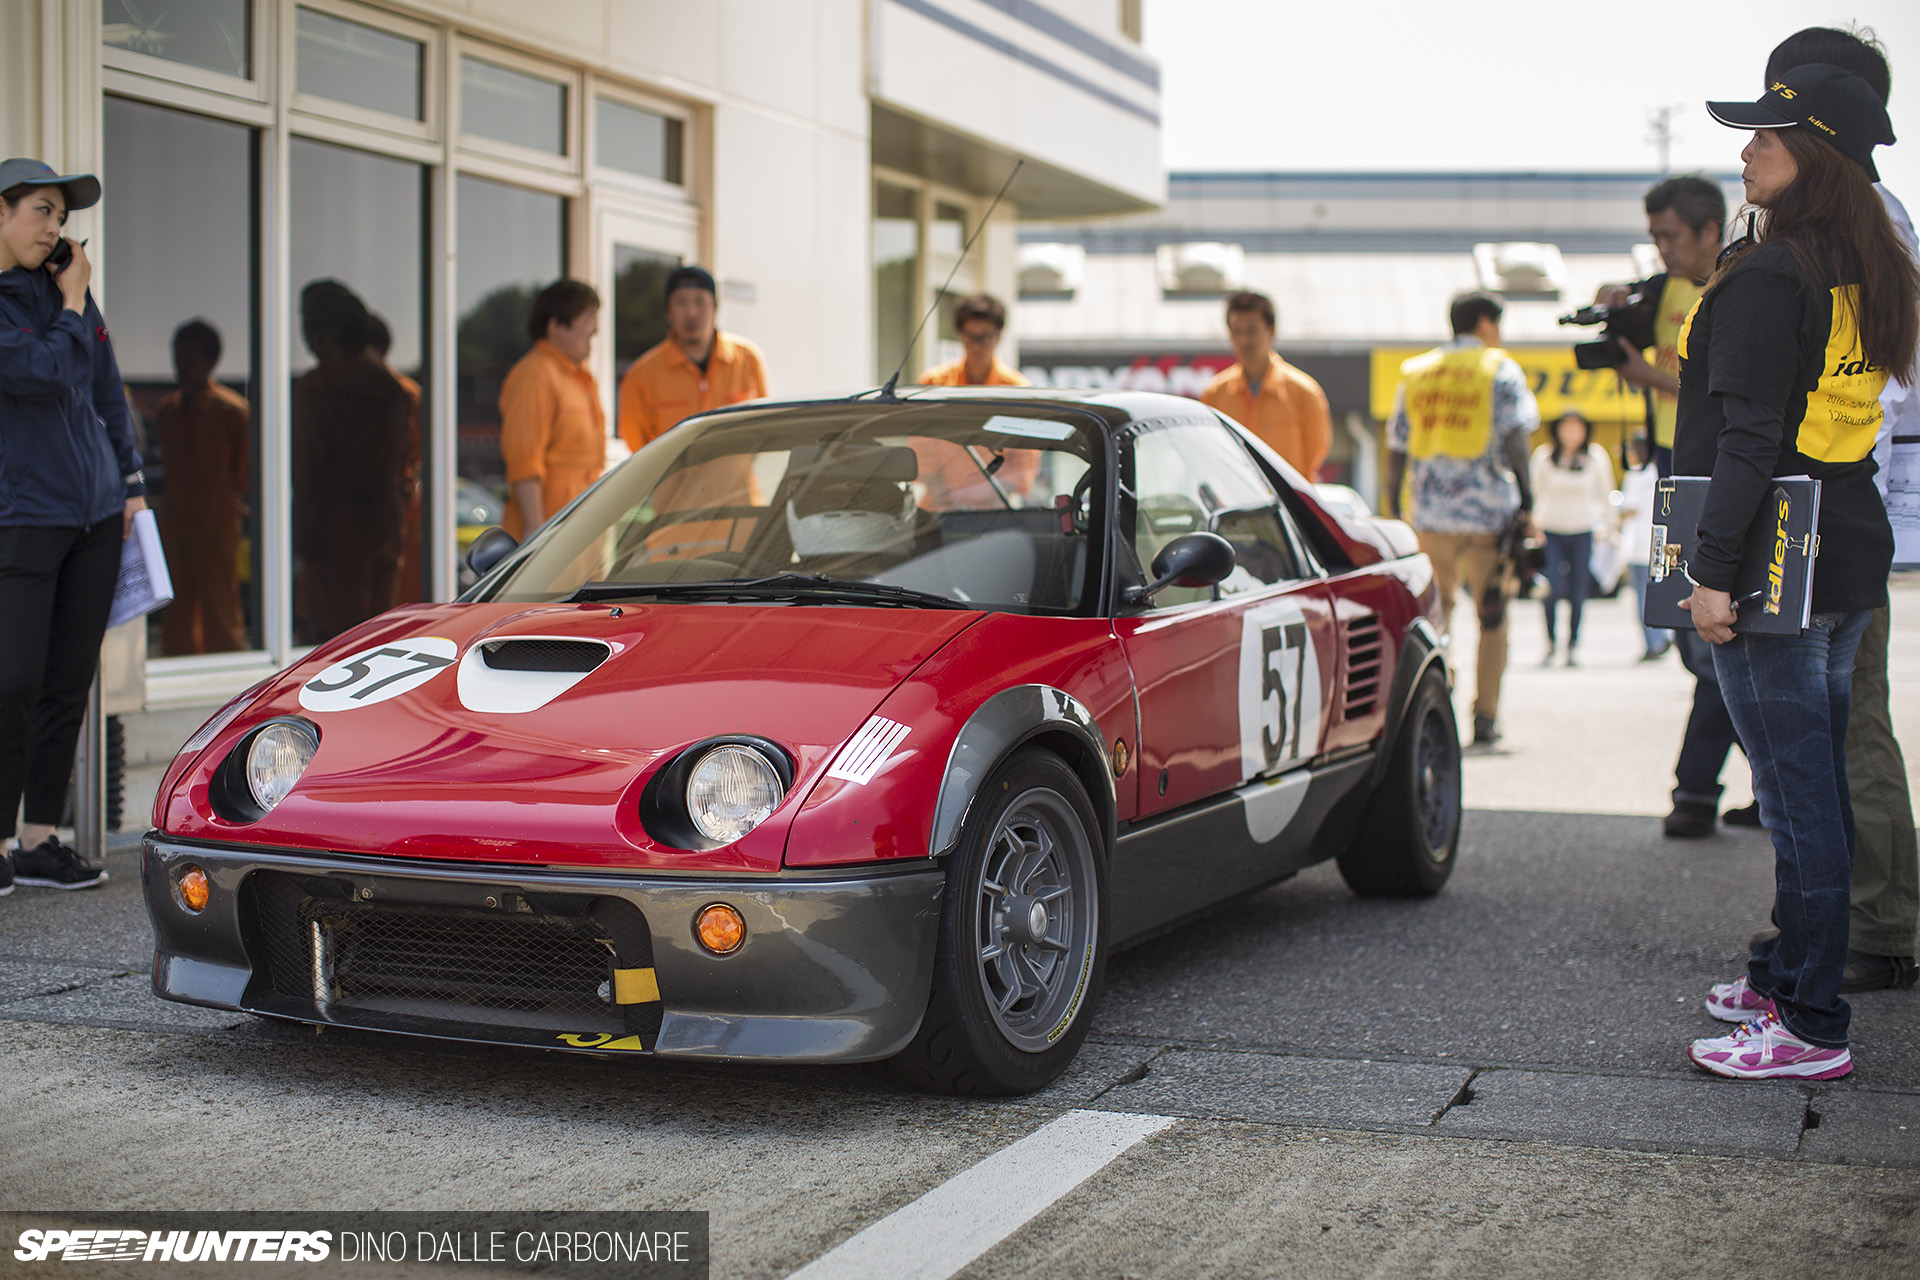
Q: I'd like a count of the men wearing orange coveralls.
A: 4